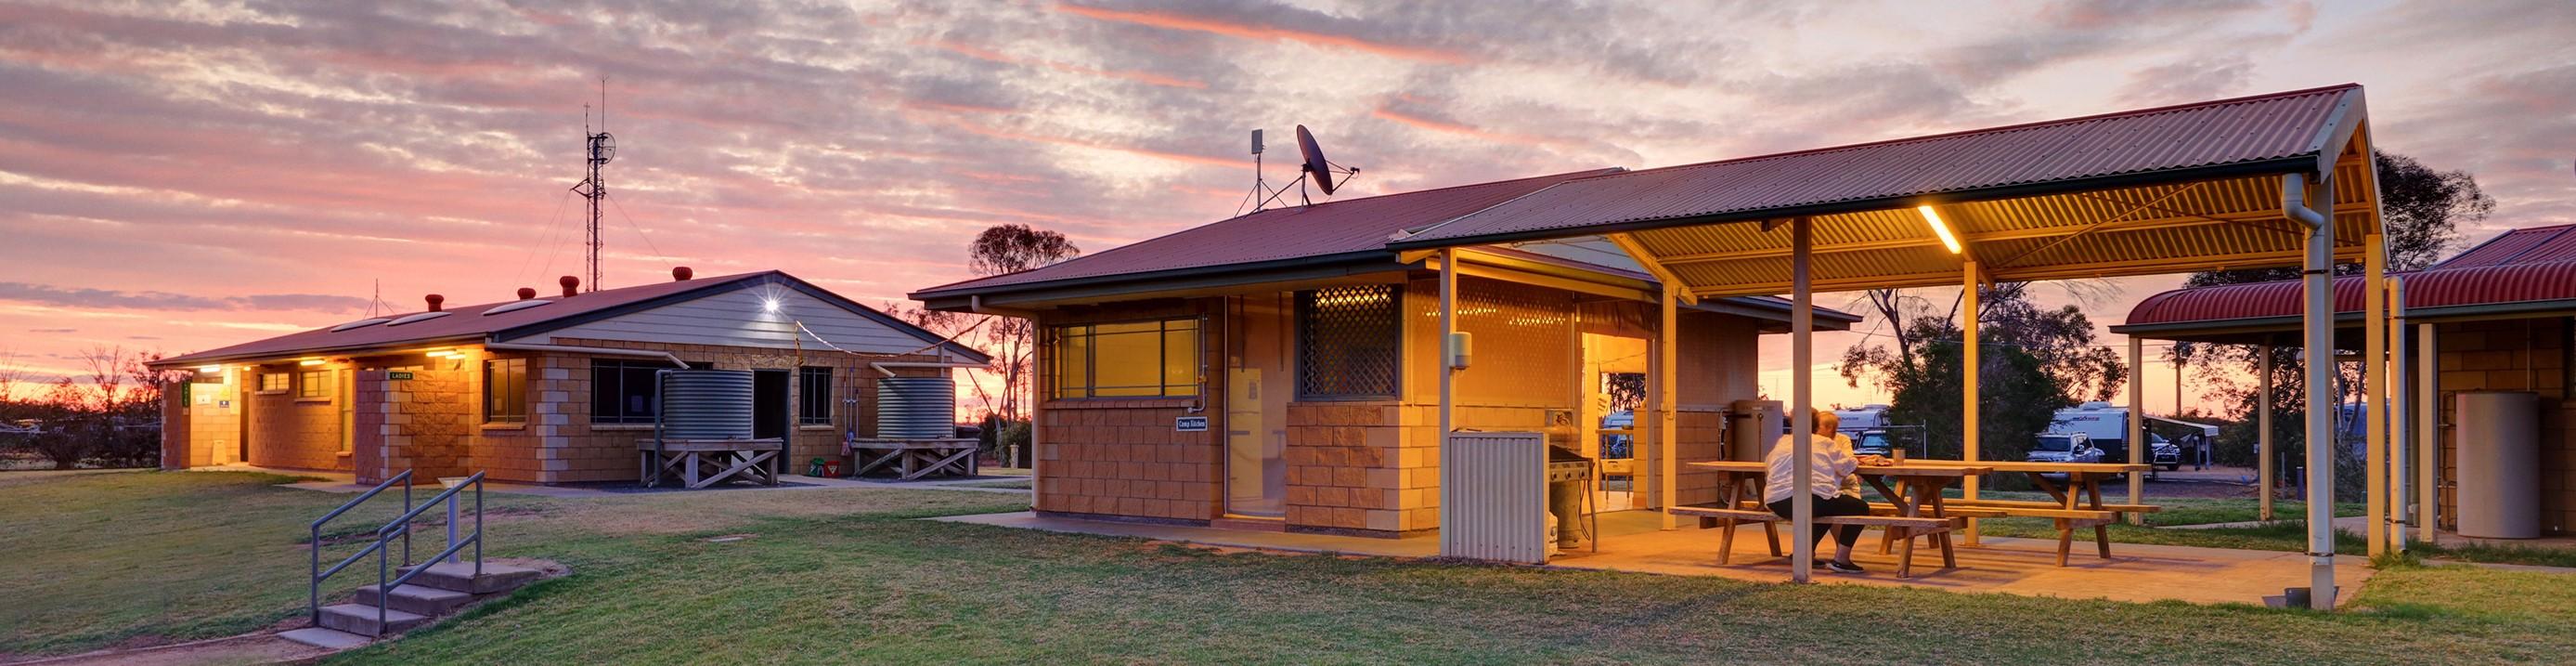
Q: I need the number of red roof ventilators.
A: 4